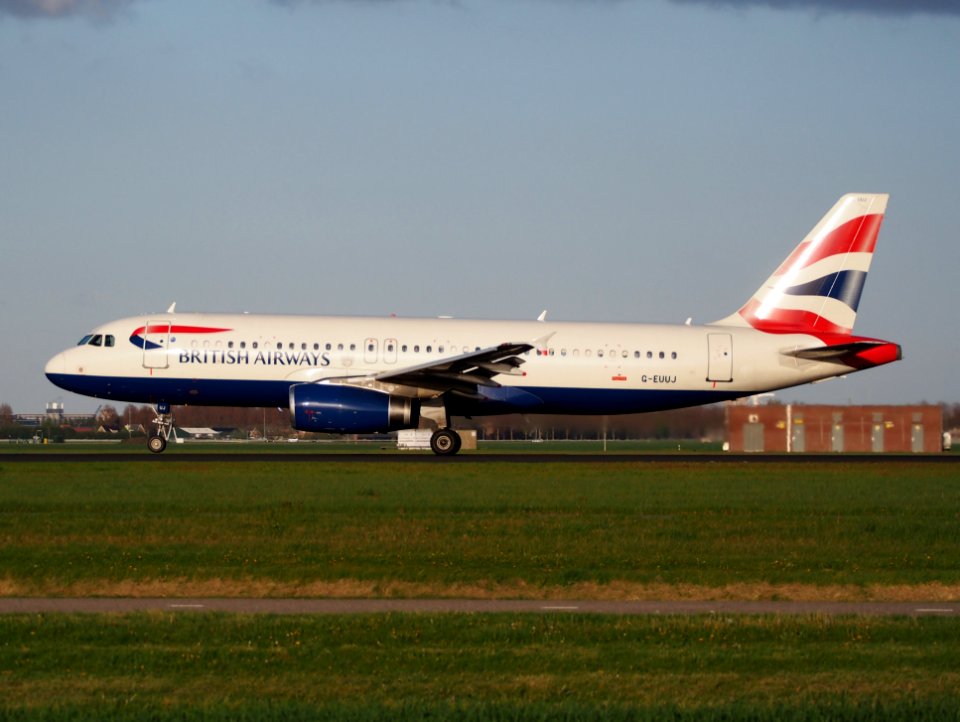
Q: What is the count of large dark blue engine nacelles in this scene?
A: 1